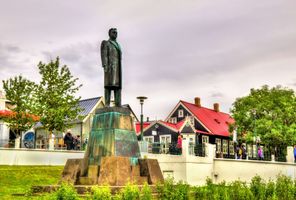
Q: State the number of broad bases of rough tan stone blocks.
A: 1